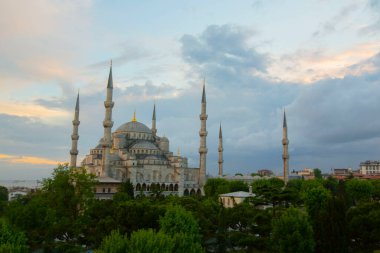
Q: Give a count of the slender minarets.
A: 6